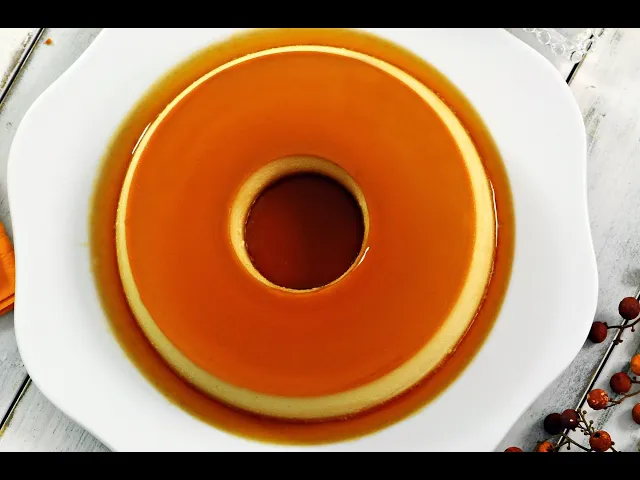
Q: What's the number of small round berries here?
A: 11